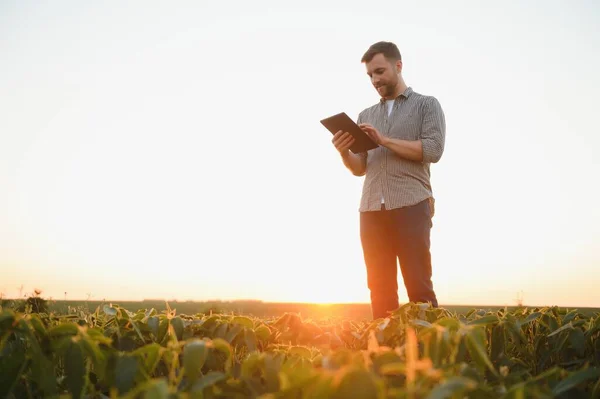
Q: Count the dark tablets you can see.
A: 1